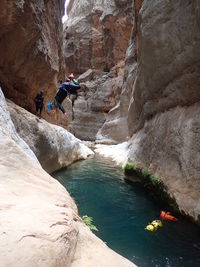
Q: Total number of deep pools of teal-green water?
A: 1